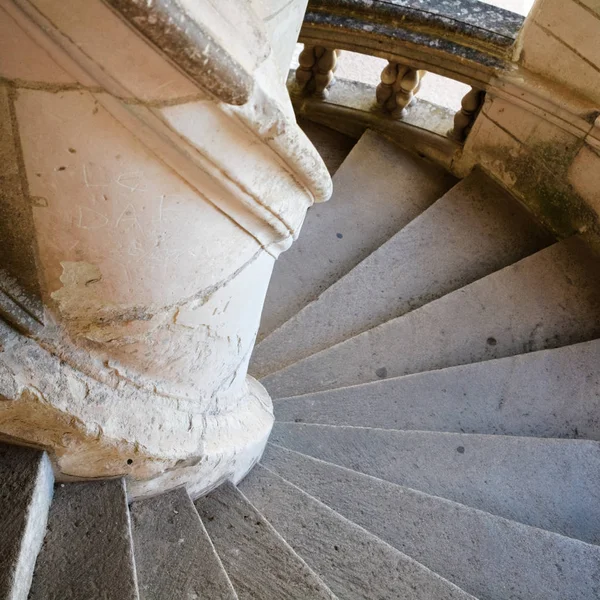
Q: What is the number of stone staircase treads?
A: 12